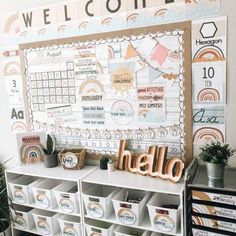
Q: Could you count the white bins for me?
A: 12